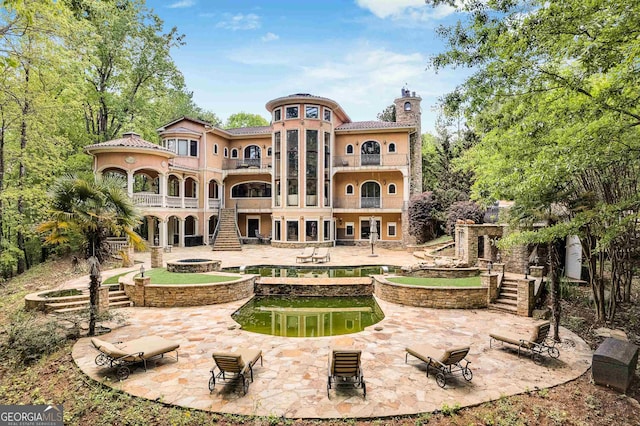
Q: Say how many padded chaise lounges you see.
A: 7